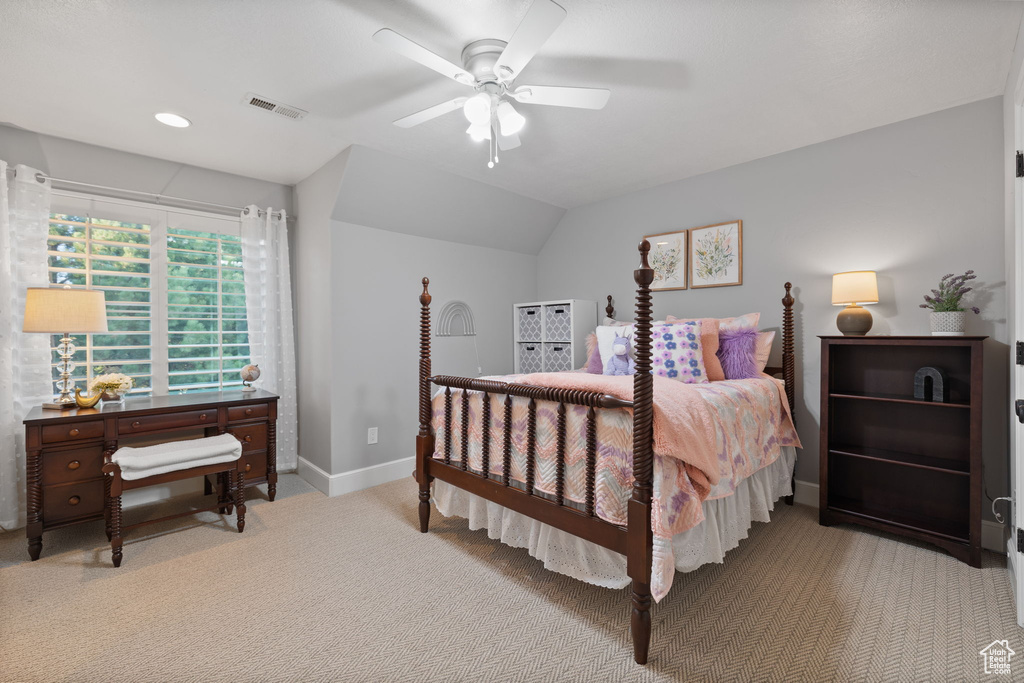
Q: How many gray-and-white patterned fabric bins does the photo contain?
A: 4